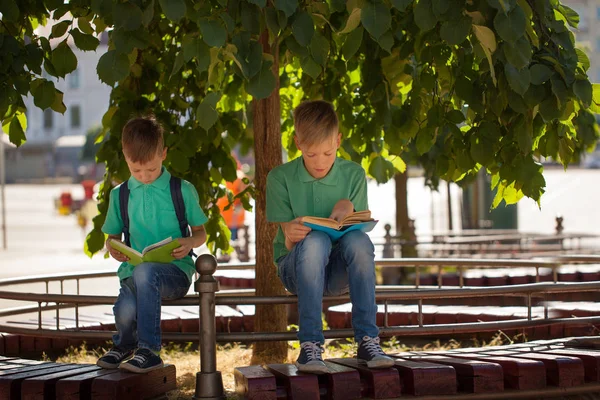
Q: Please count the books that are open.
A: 2